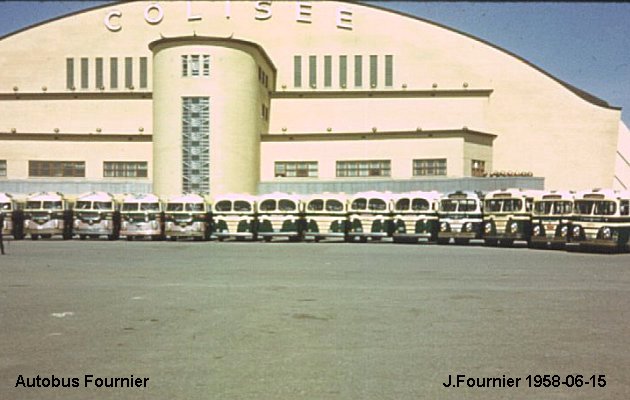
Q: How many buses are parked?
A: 14